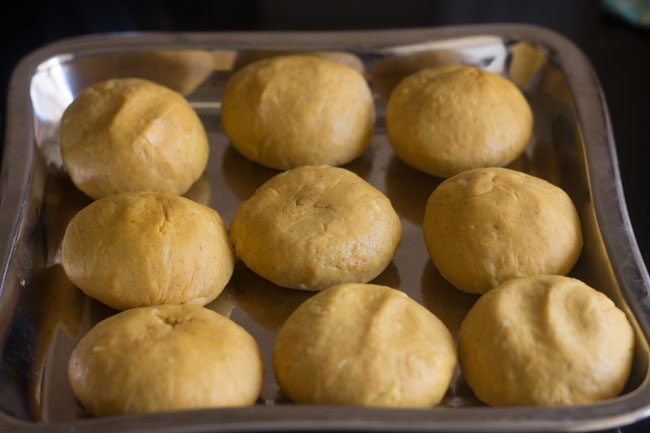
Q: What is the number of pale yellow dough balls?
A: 9